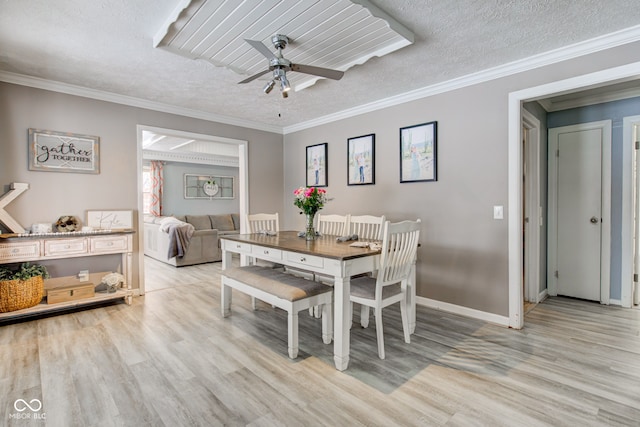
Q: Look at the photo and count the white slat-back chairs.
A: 4